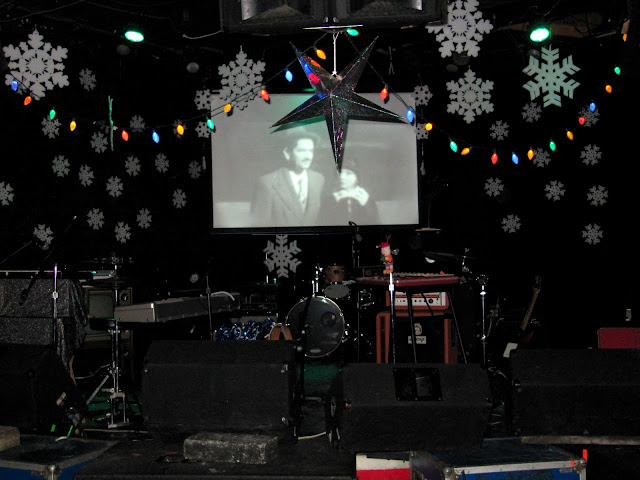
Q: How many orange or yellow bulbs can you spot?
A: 11